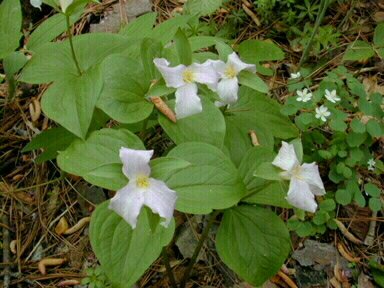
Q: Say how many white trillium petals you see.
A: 12